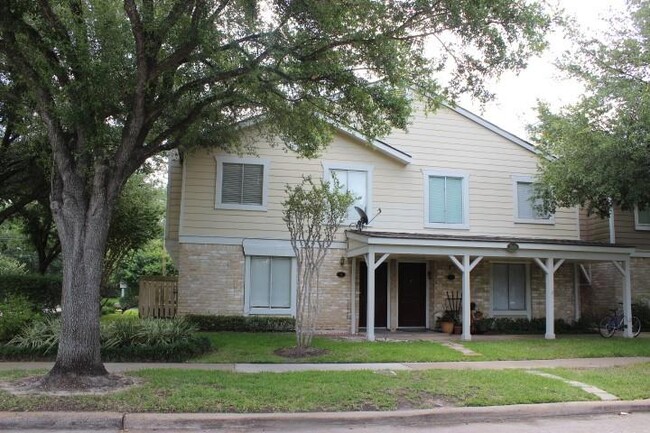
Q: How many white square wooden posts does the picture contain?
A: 4